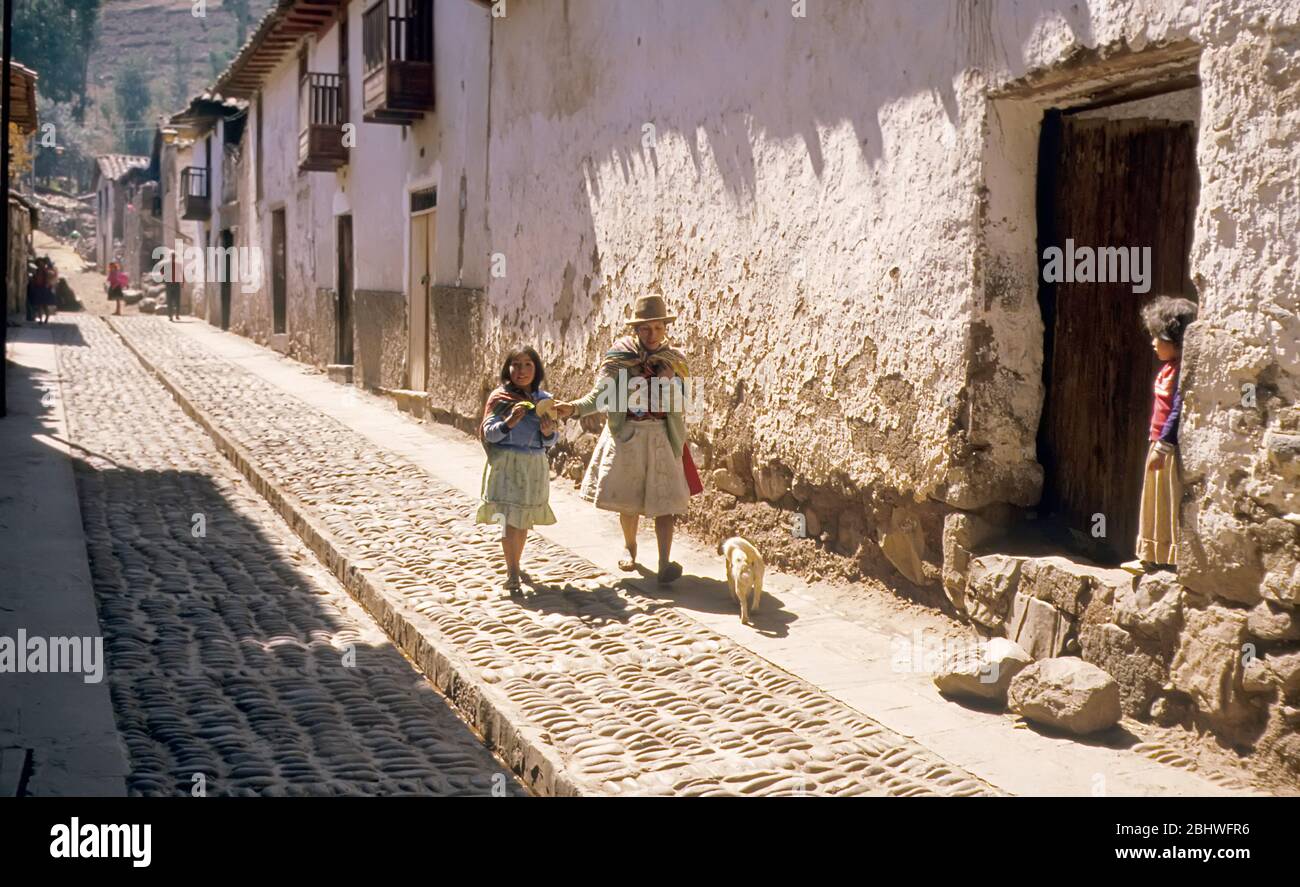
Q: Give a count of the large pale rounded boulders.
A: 2